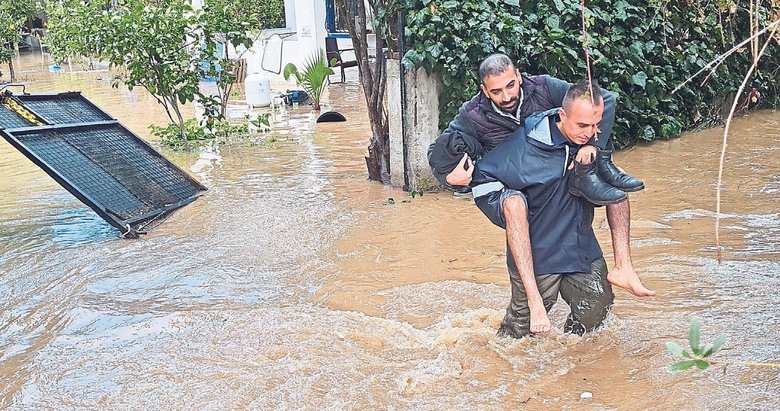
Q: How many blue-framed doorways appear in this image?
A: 1